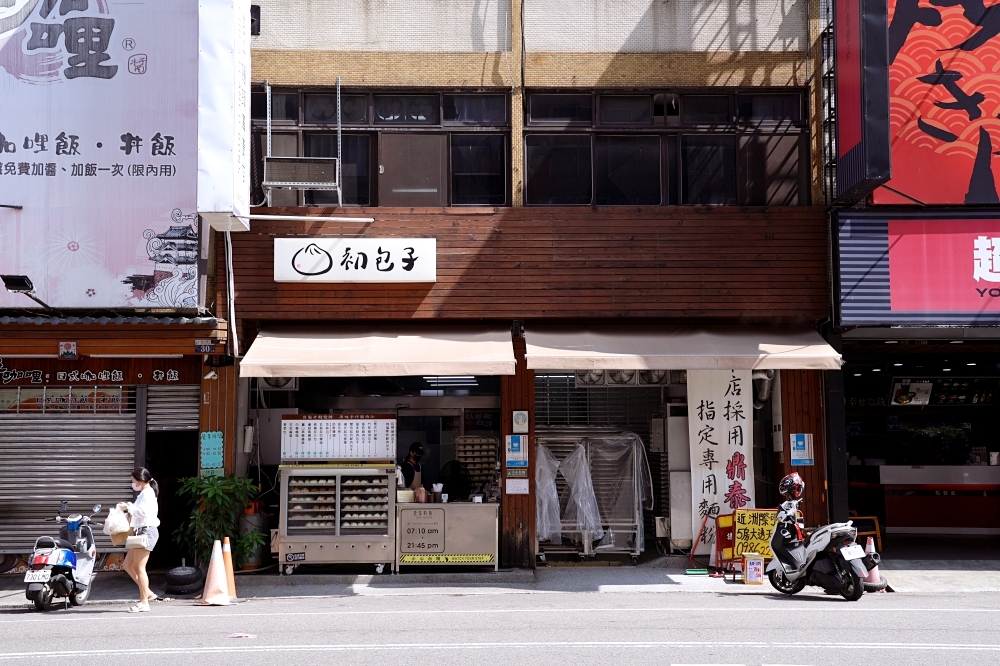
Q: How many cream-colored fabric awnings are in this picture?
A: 2